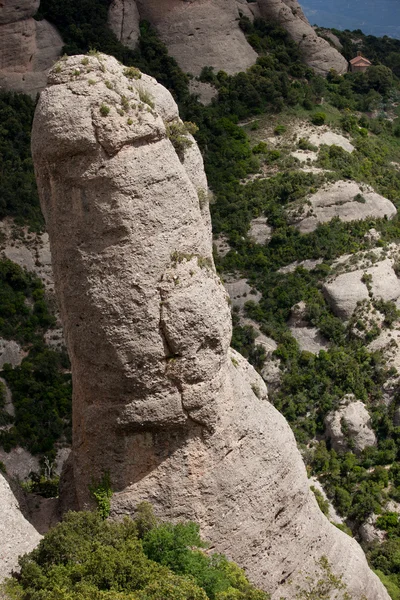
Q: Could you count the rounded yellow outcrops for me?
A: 0